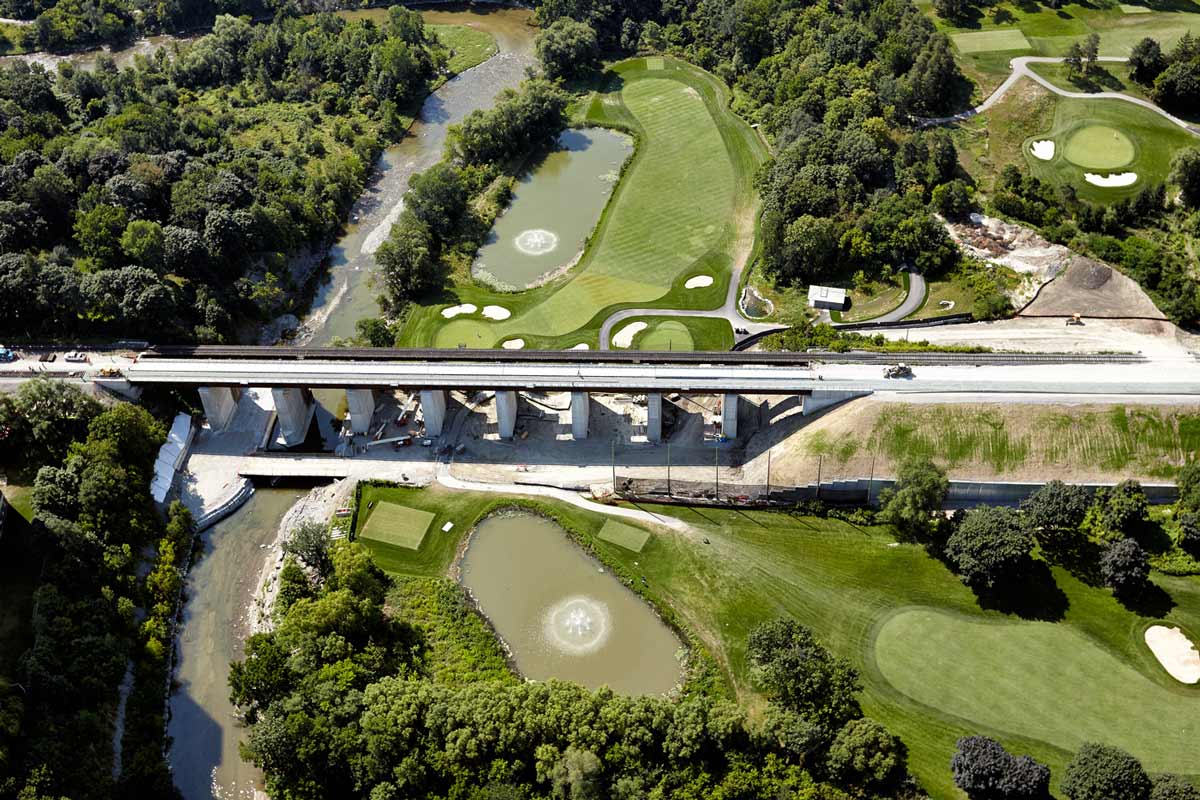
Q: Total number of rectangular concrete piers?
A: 8